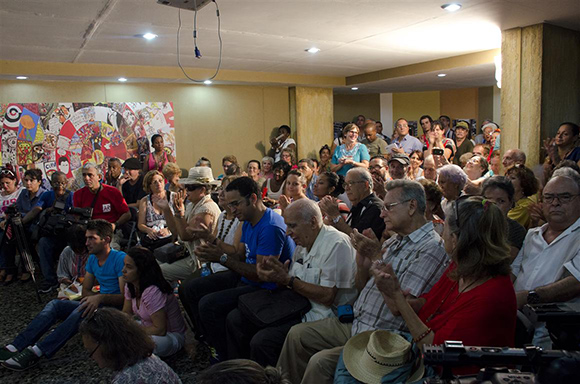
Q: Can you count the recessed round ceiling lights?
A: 8